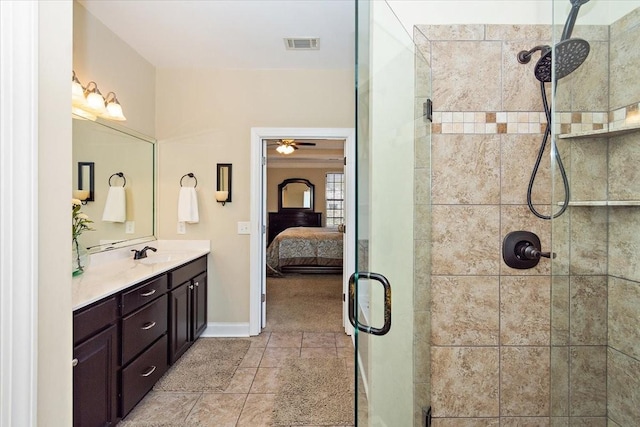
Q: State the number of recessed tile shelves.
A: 2